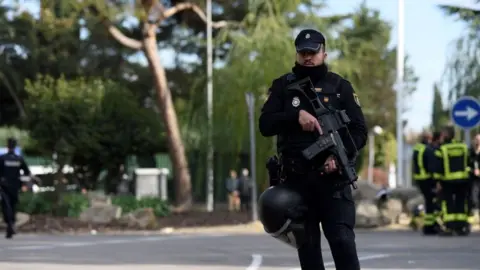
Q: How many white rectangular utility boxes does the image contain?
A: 1